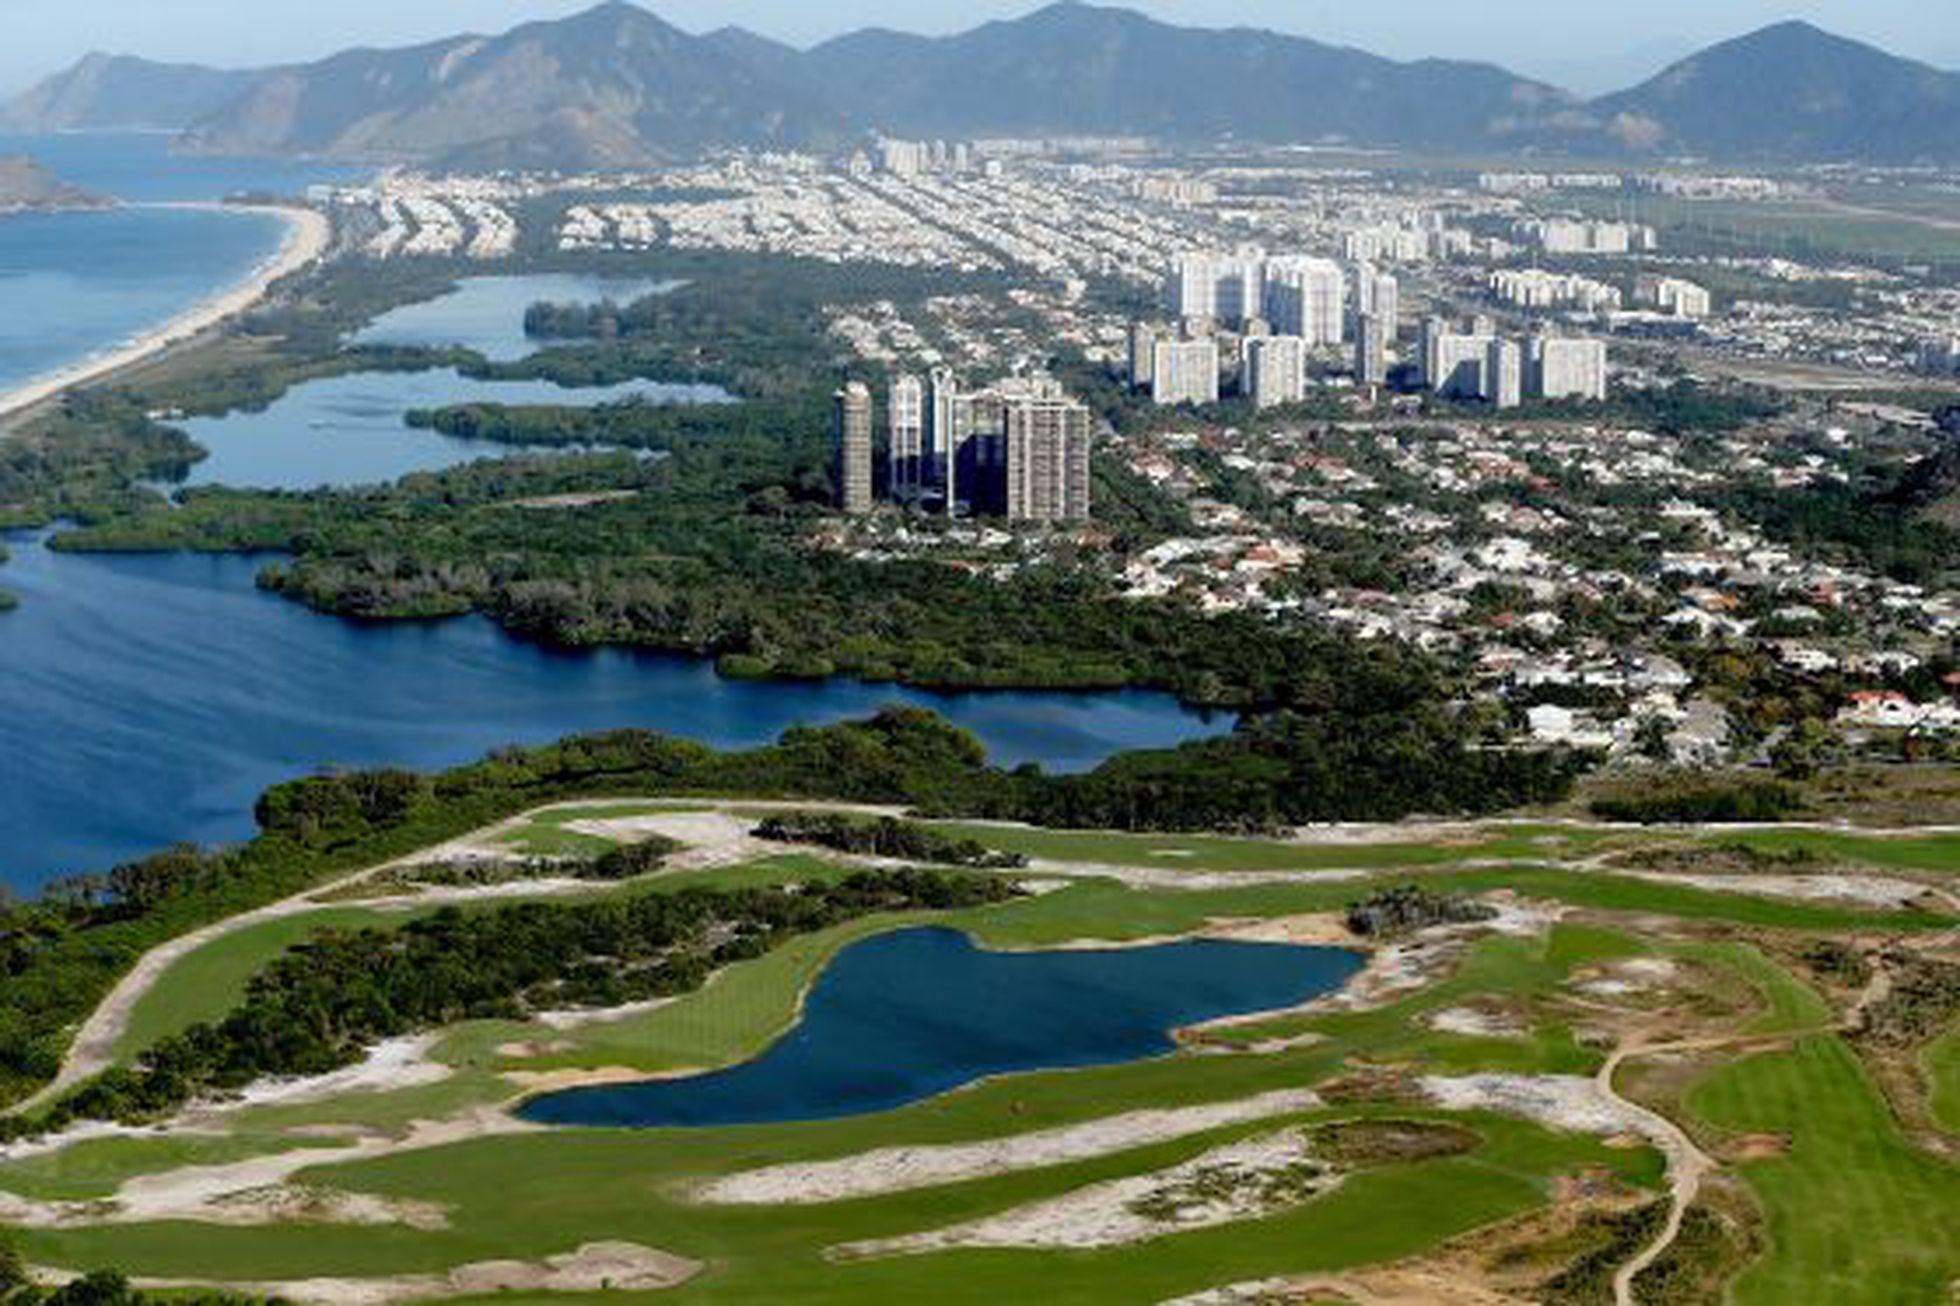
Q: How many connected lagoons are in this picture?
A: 3